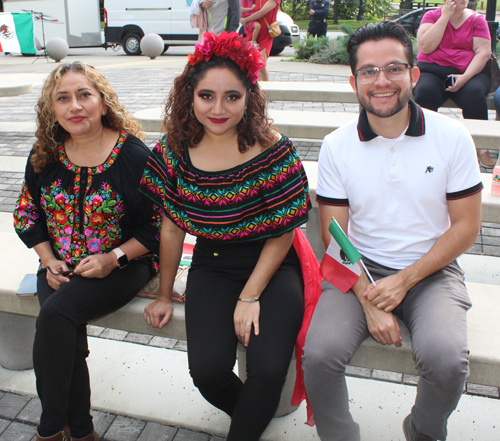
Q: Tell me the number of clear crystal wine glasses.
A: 0